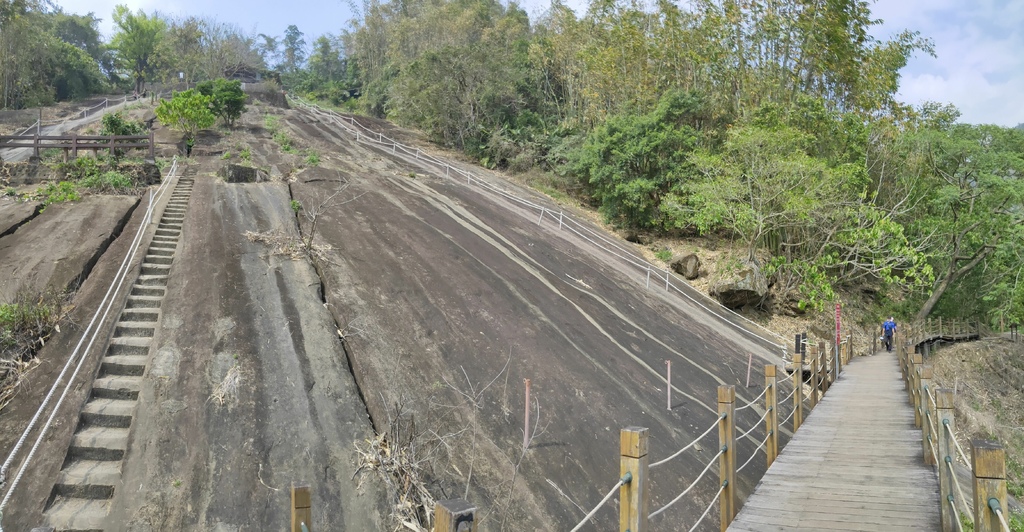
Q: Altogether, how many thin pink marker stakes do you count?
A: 3